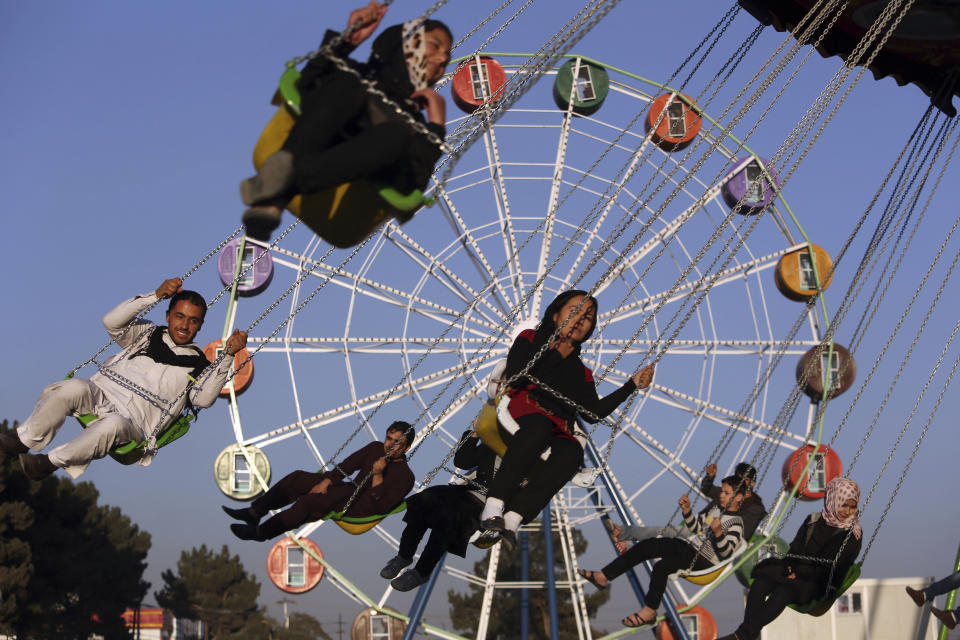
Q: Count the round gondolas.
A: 14